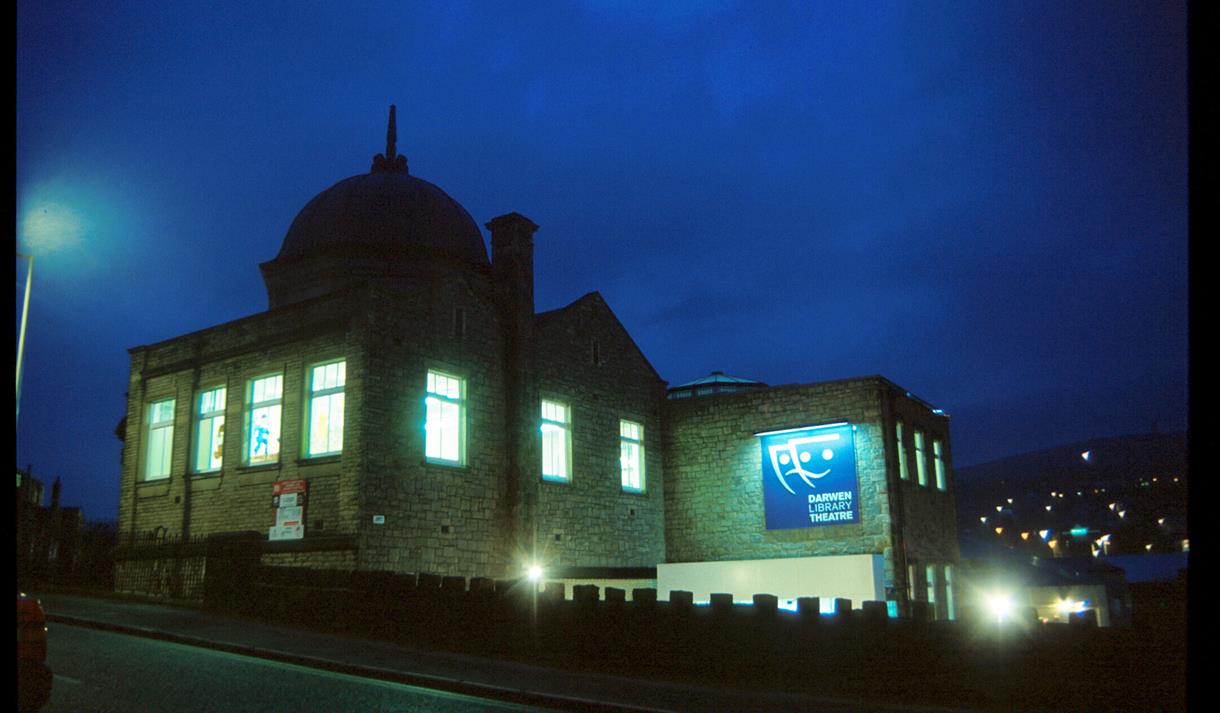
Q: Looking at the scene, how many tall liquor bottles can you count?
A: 0